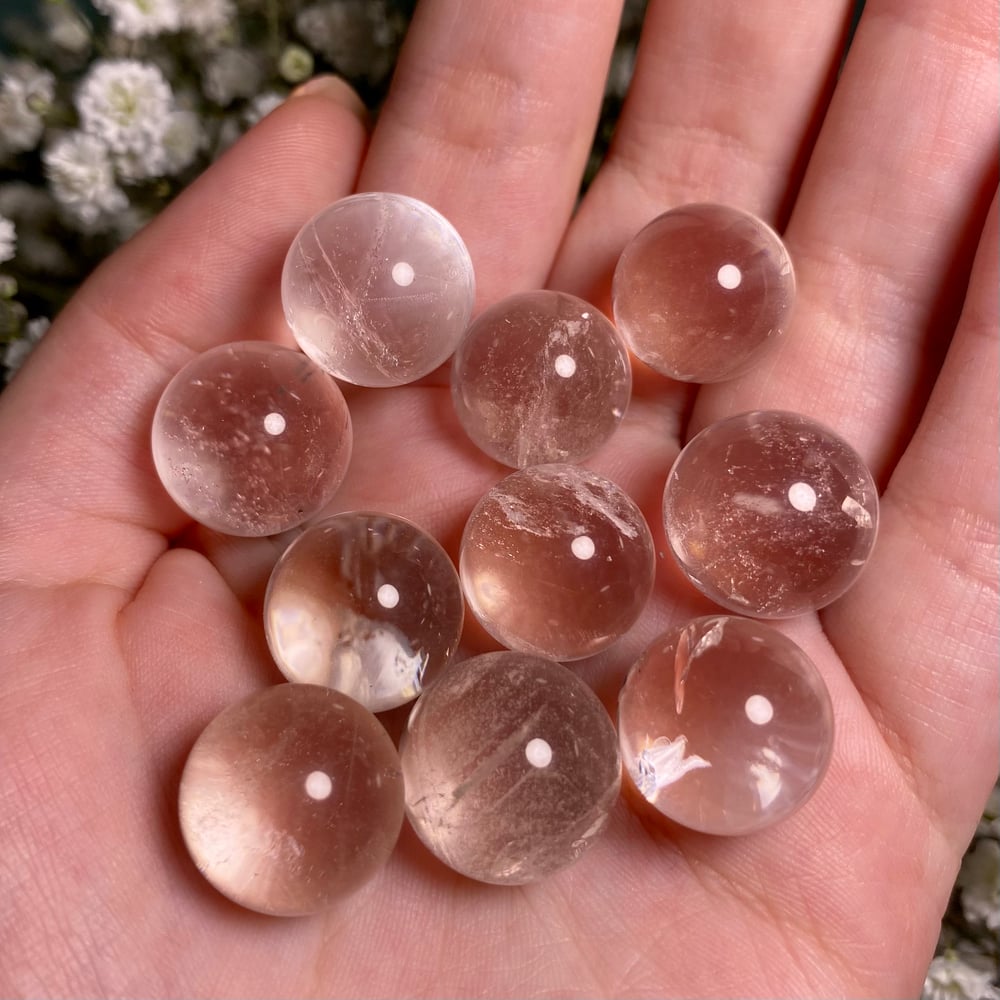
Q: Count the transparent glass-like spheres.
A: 10